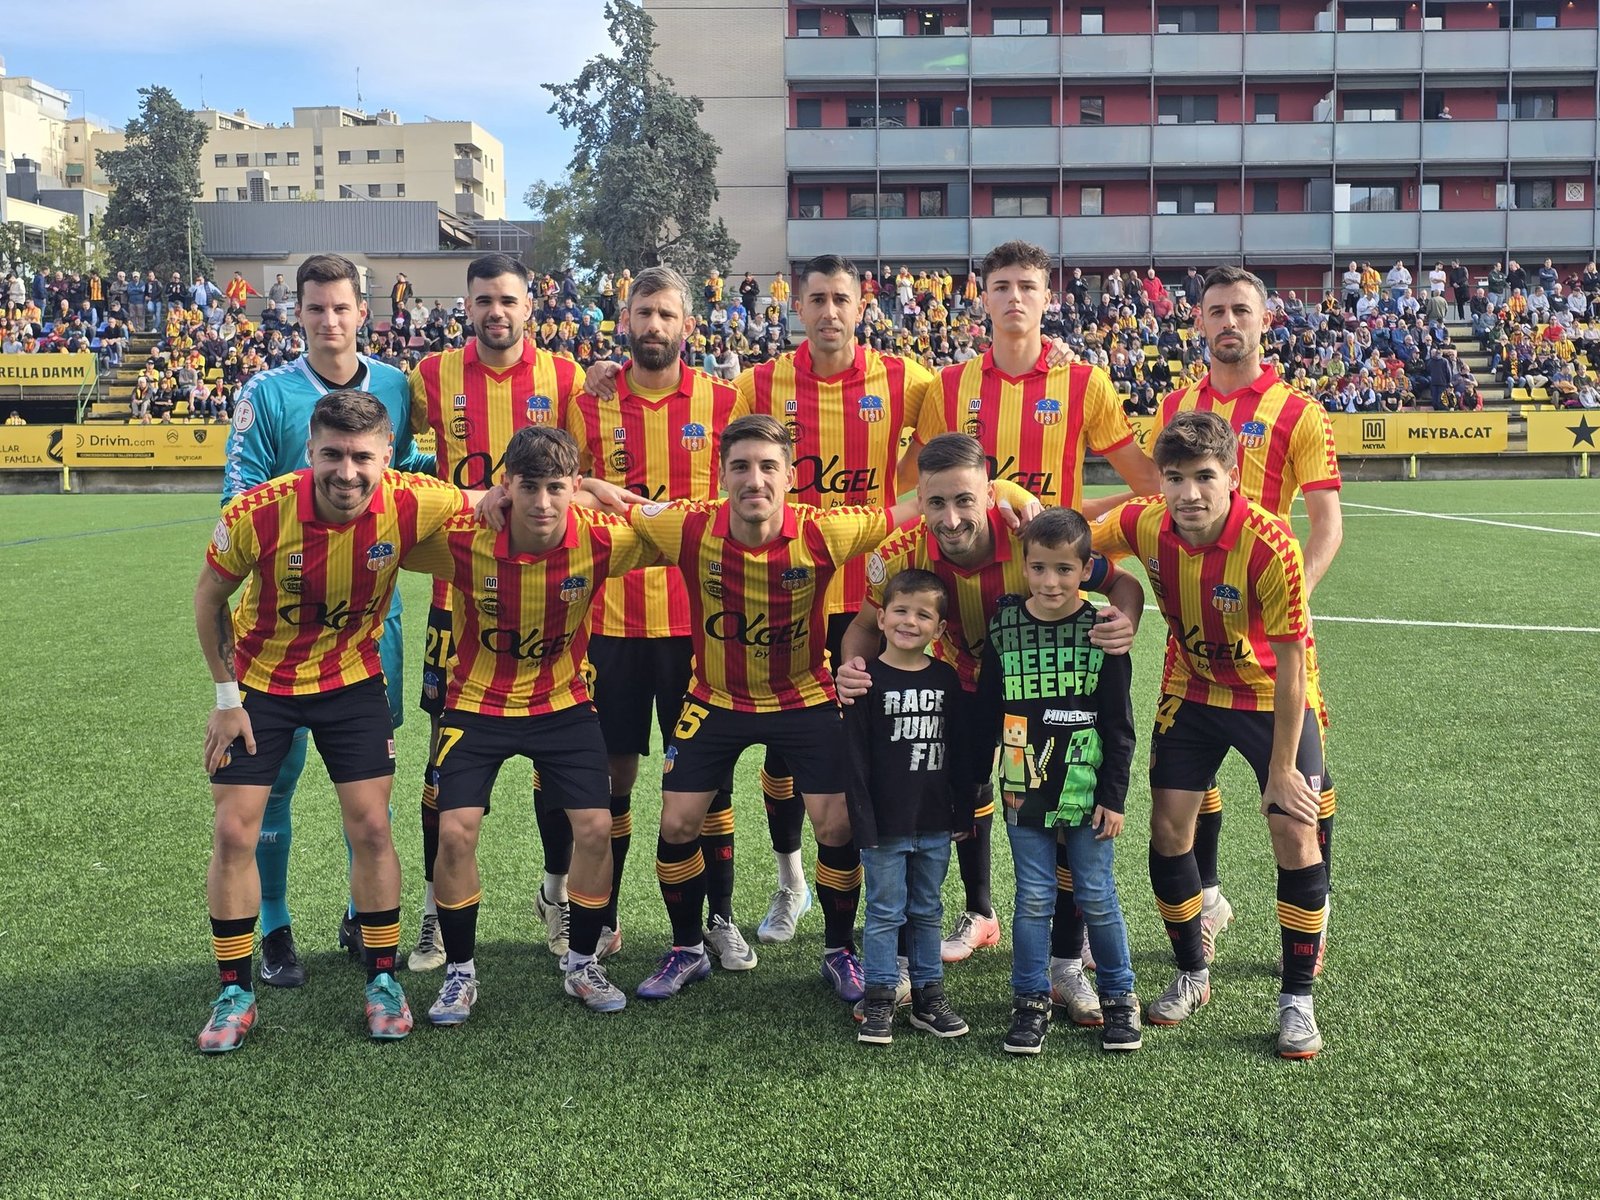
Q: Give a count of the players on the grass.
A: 11